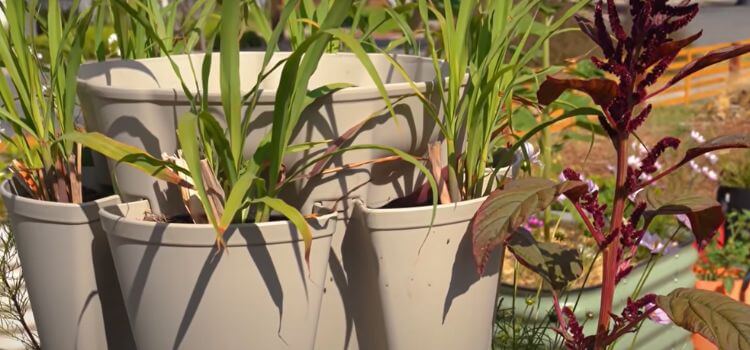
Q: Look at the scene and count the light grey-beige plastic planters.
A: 4